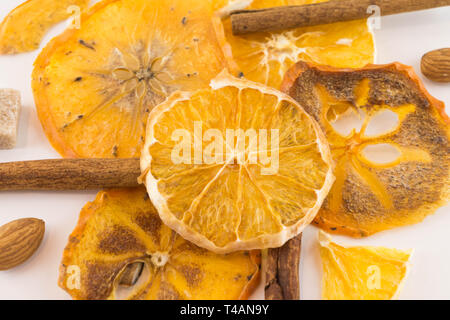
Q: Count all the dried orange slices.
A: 3